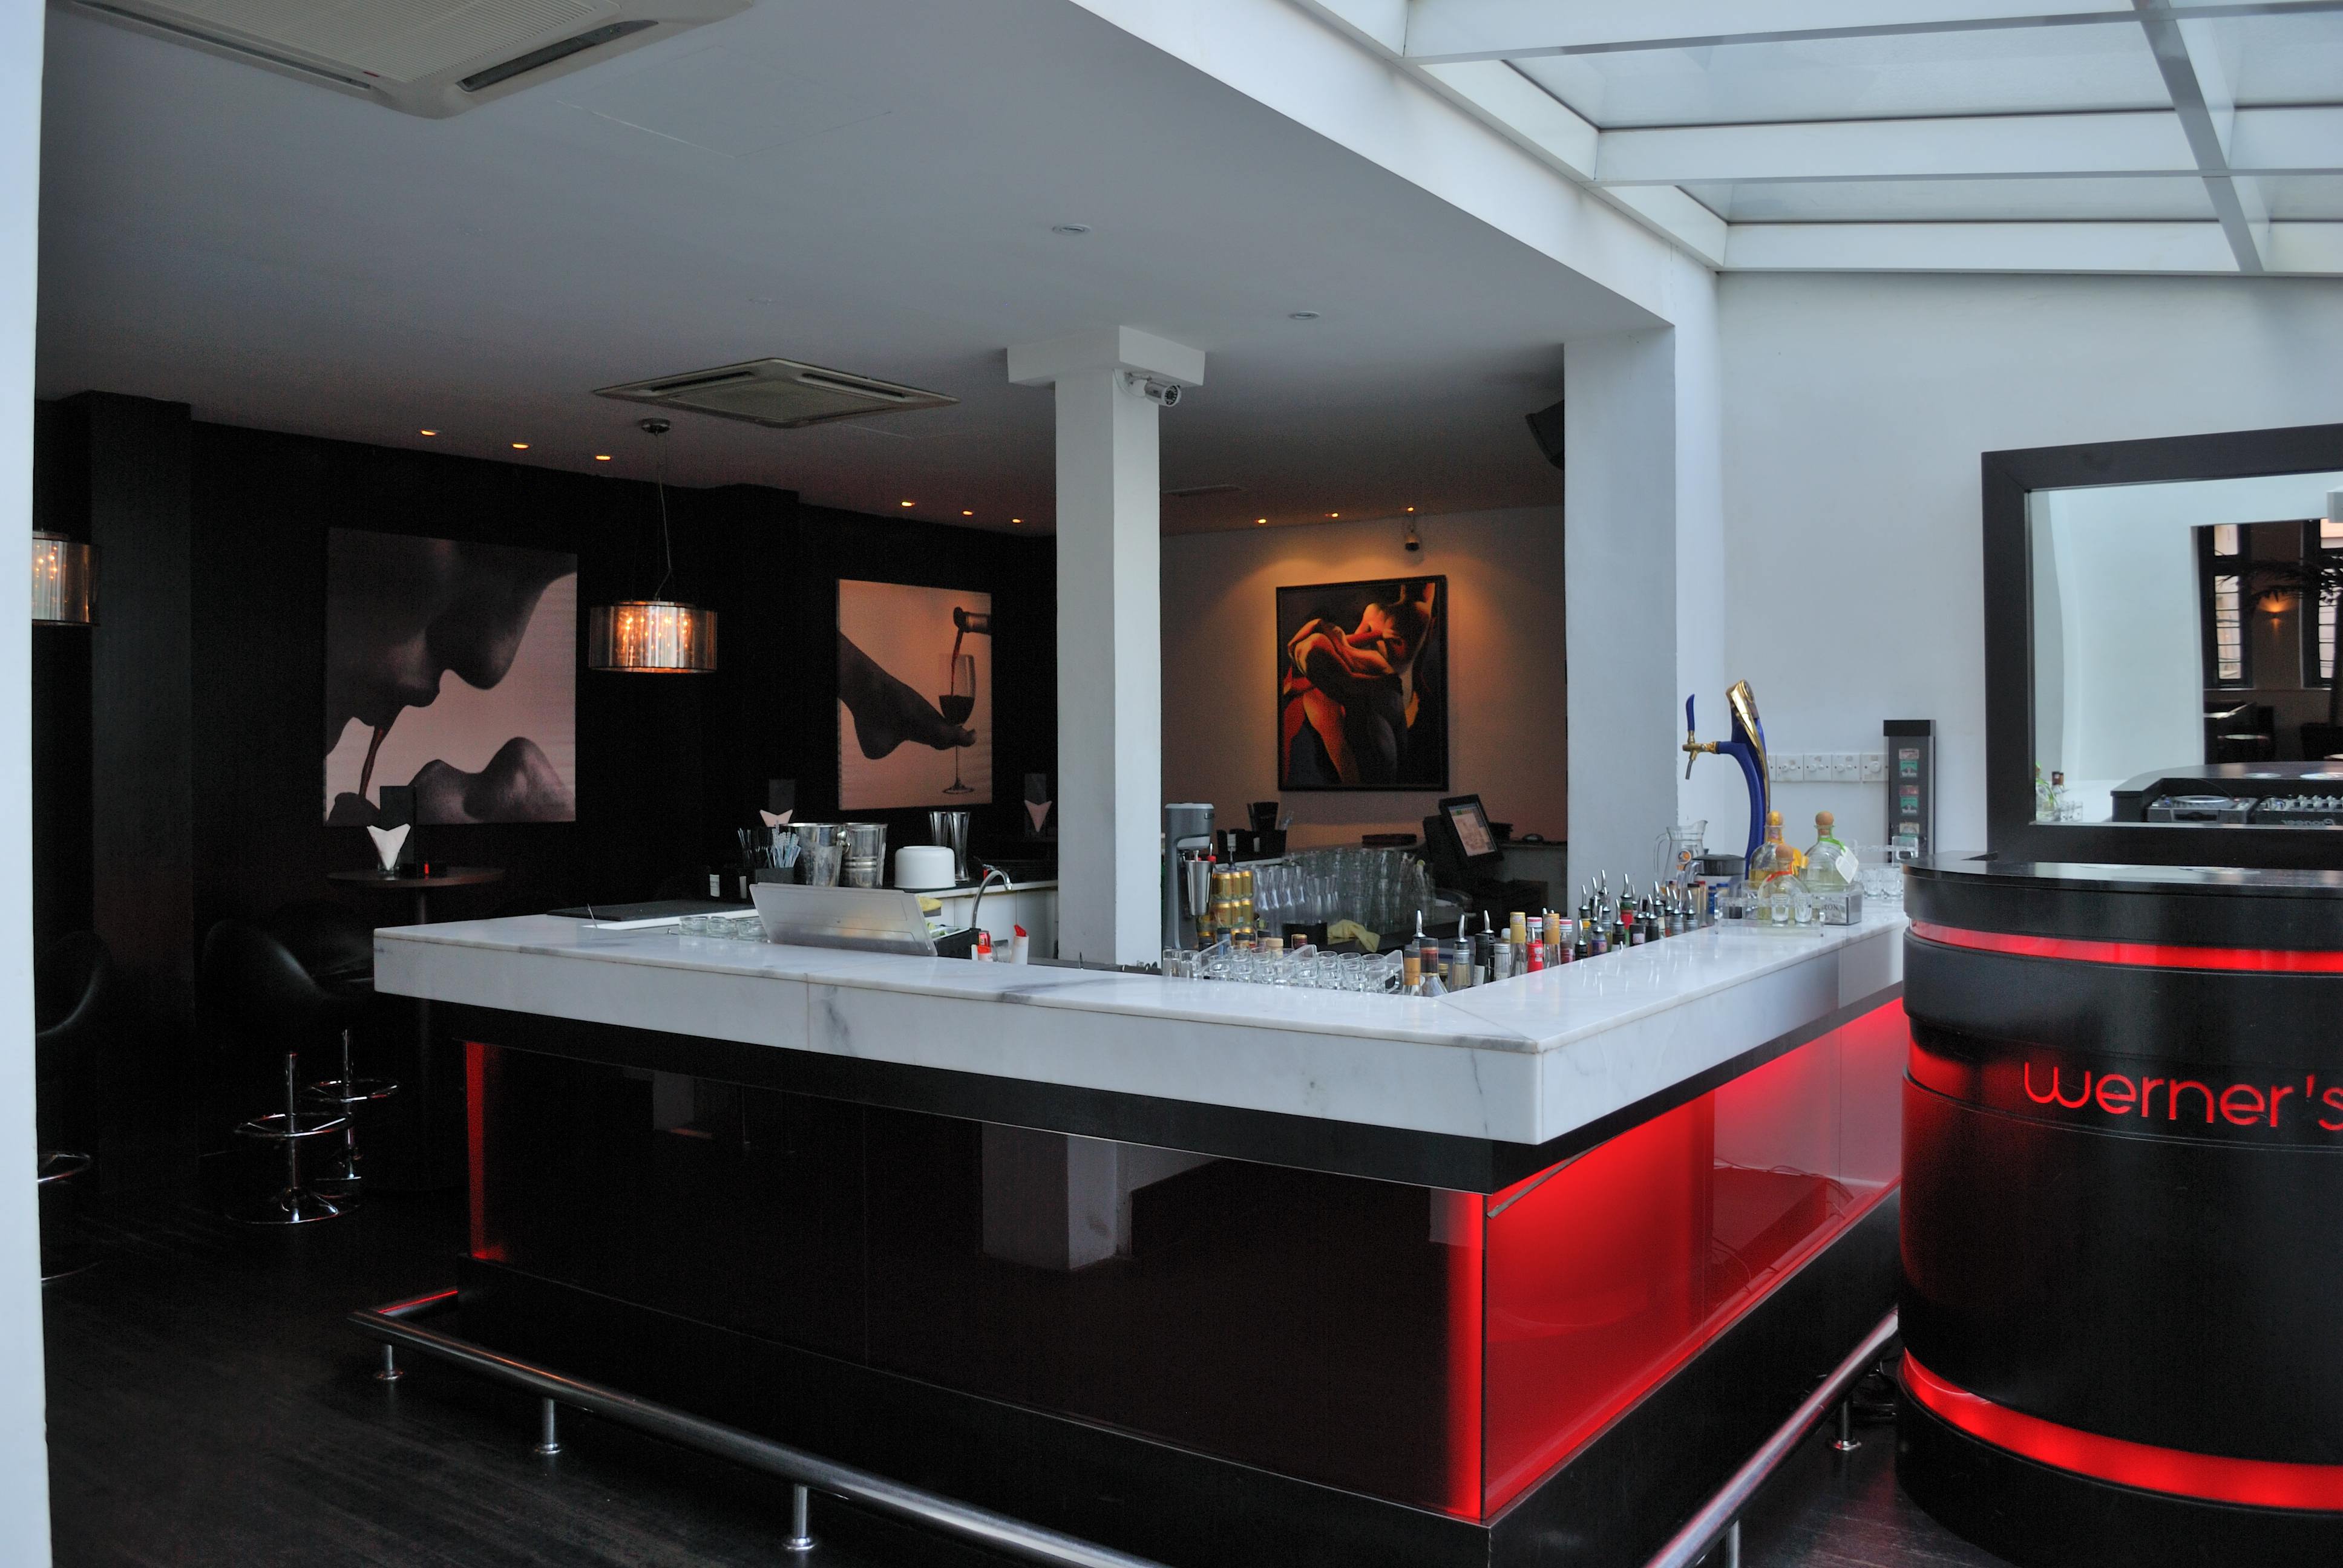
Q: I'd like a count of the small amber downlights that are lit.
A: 9